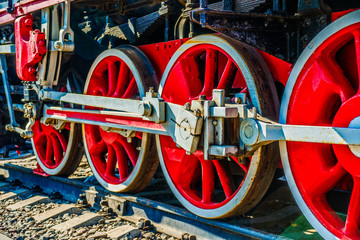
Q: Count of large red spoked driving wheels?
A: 4